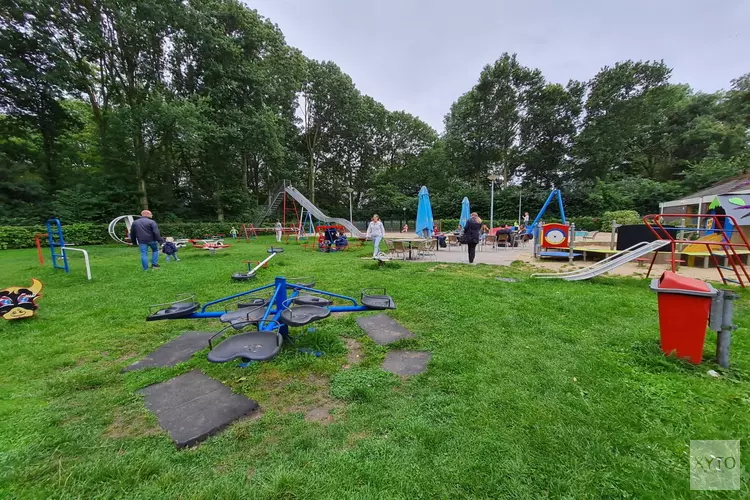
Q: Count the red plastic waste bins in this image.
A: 1